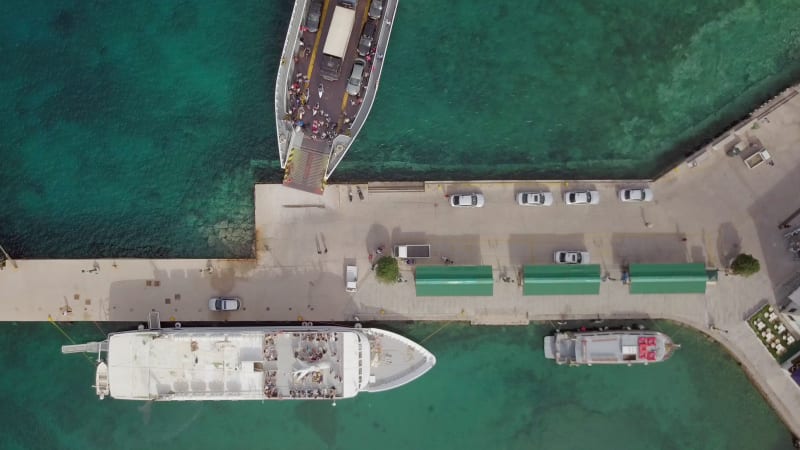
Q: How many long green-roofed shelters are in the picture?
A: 3